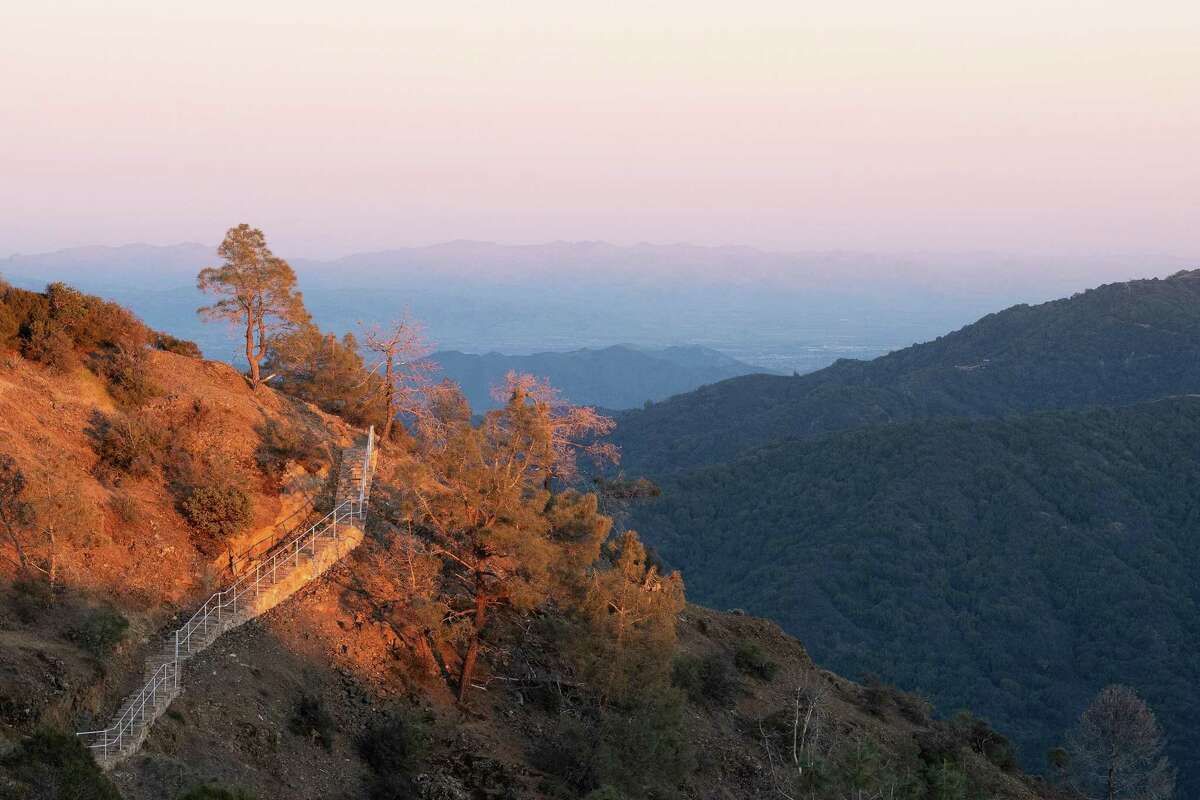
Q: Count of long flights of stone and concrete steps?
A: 1